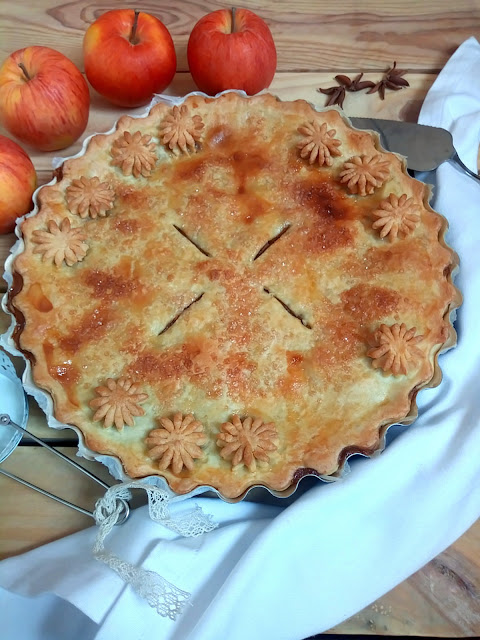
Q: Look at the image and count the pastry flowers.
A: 11